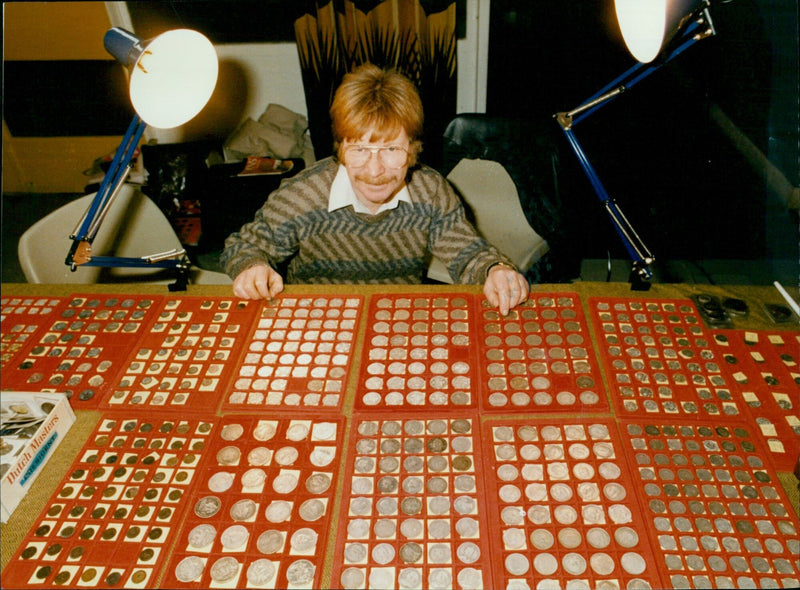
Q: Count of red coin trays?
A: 13